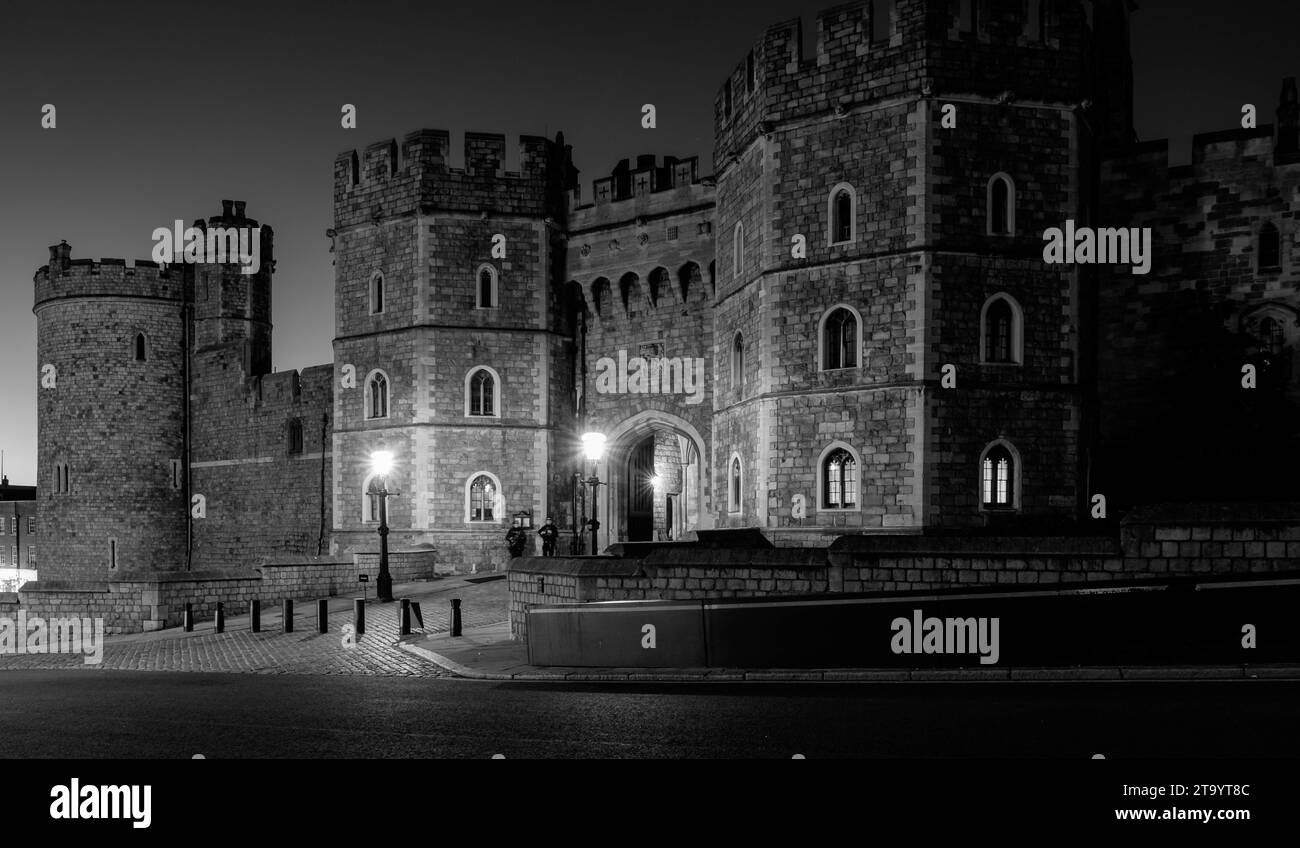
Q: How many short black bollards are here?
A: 8